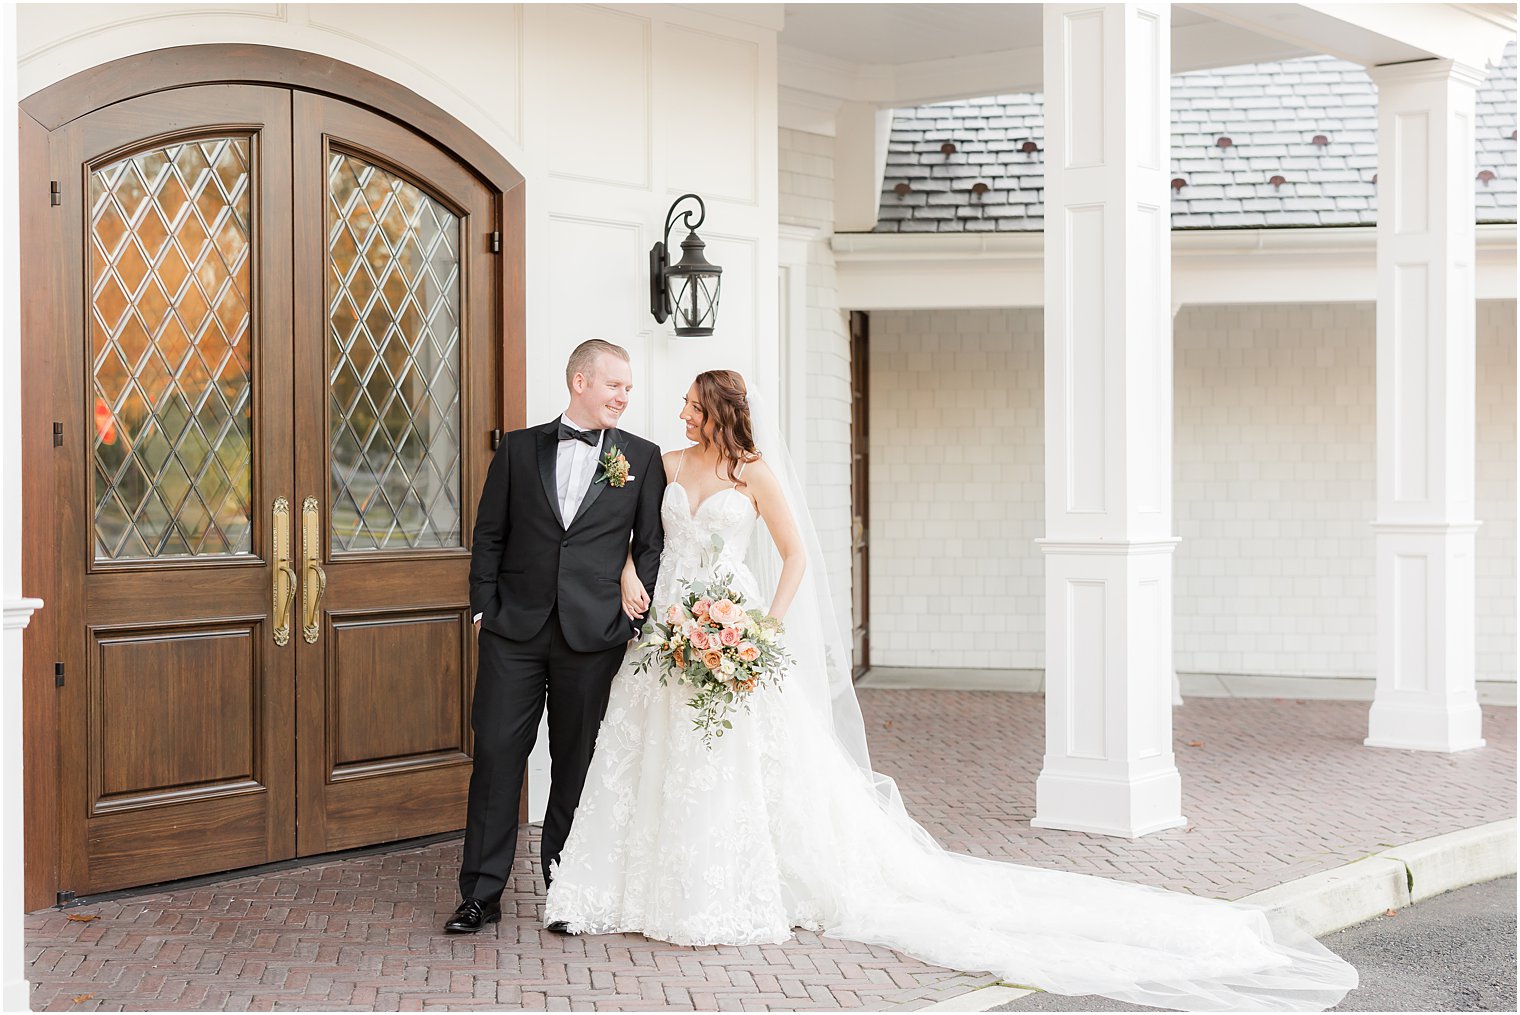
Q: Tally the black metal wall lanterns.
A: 1